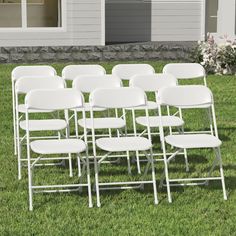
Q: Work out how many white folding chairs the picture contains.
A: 10